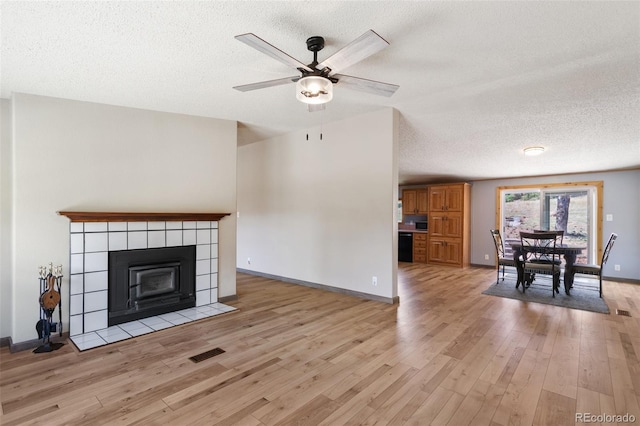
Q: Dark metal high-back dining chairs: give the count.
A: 4